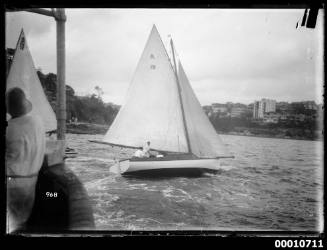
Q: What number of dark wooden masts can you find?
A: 1